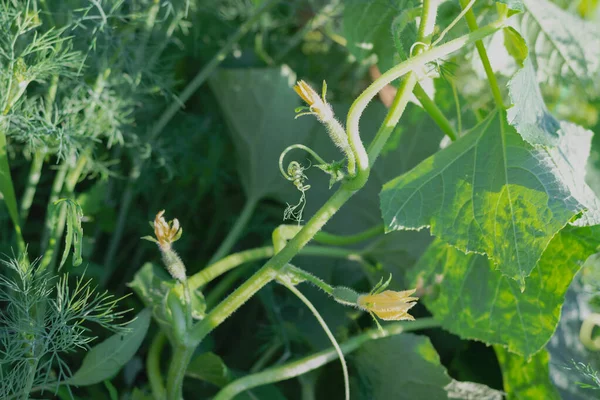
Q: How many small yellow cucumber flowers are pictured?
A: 3